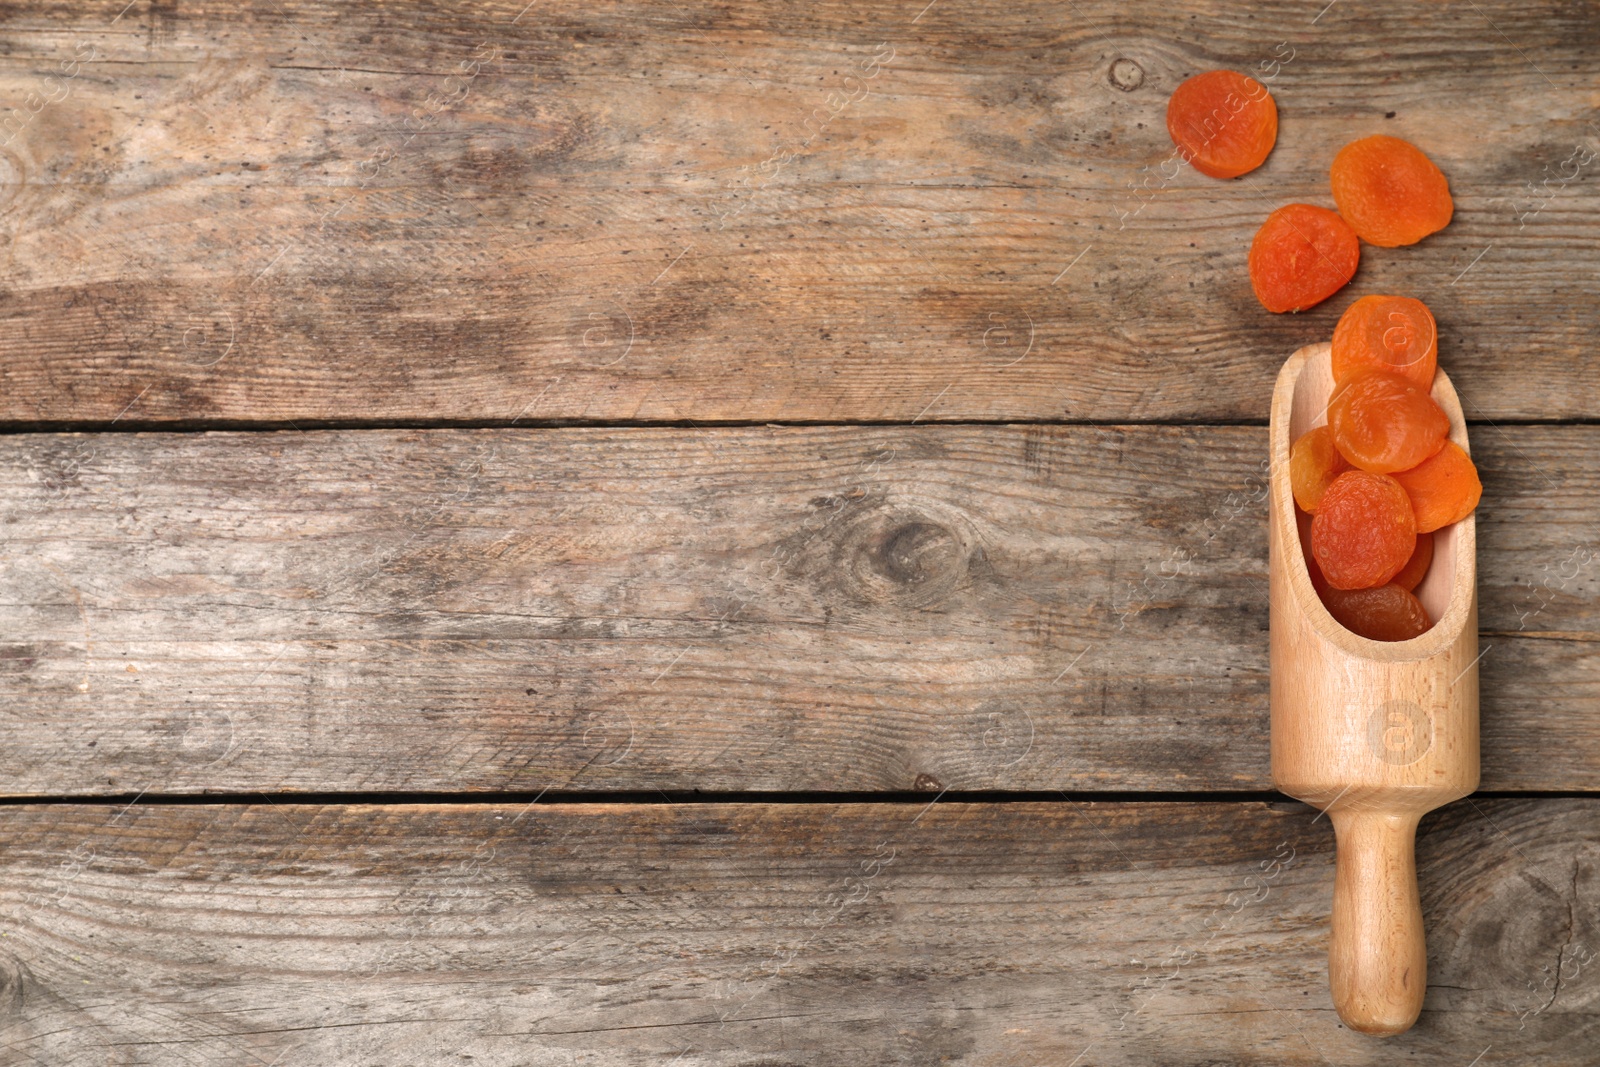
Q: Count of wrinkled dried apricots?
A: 10